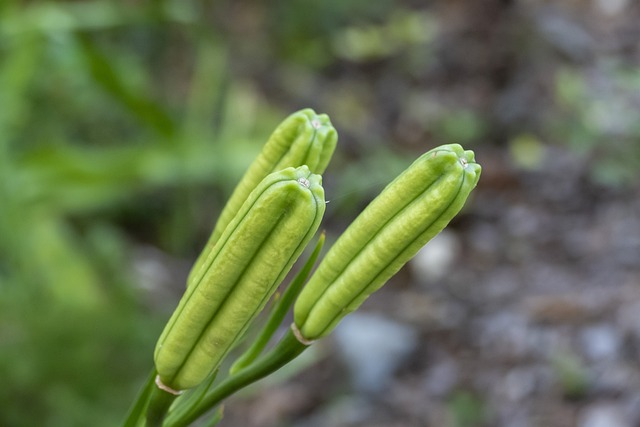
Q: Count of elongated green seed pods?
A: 3